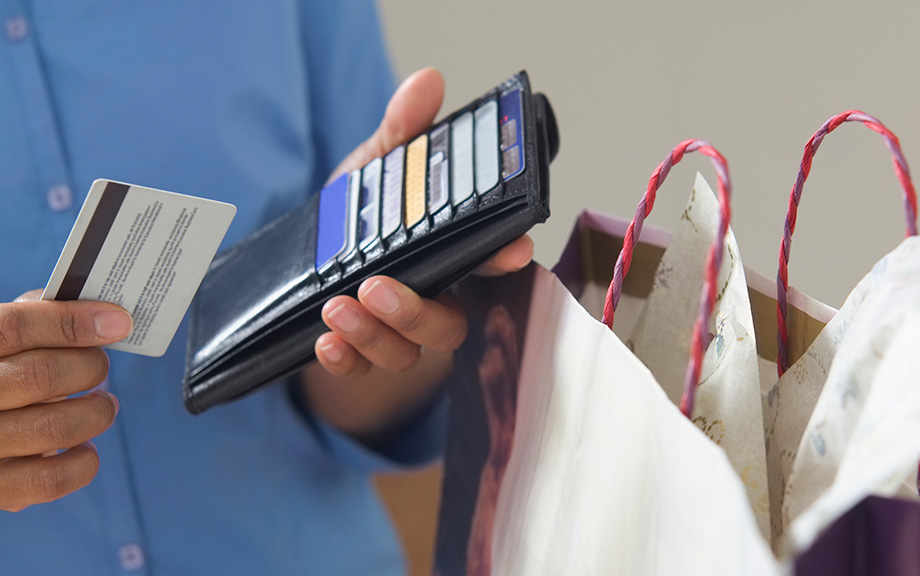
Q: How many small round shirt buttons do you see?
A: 3